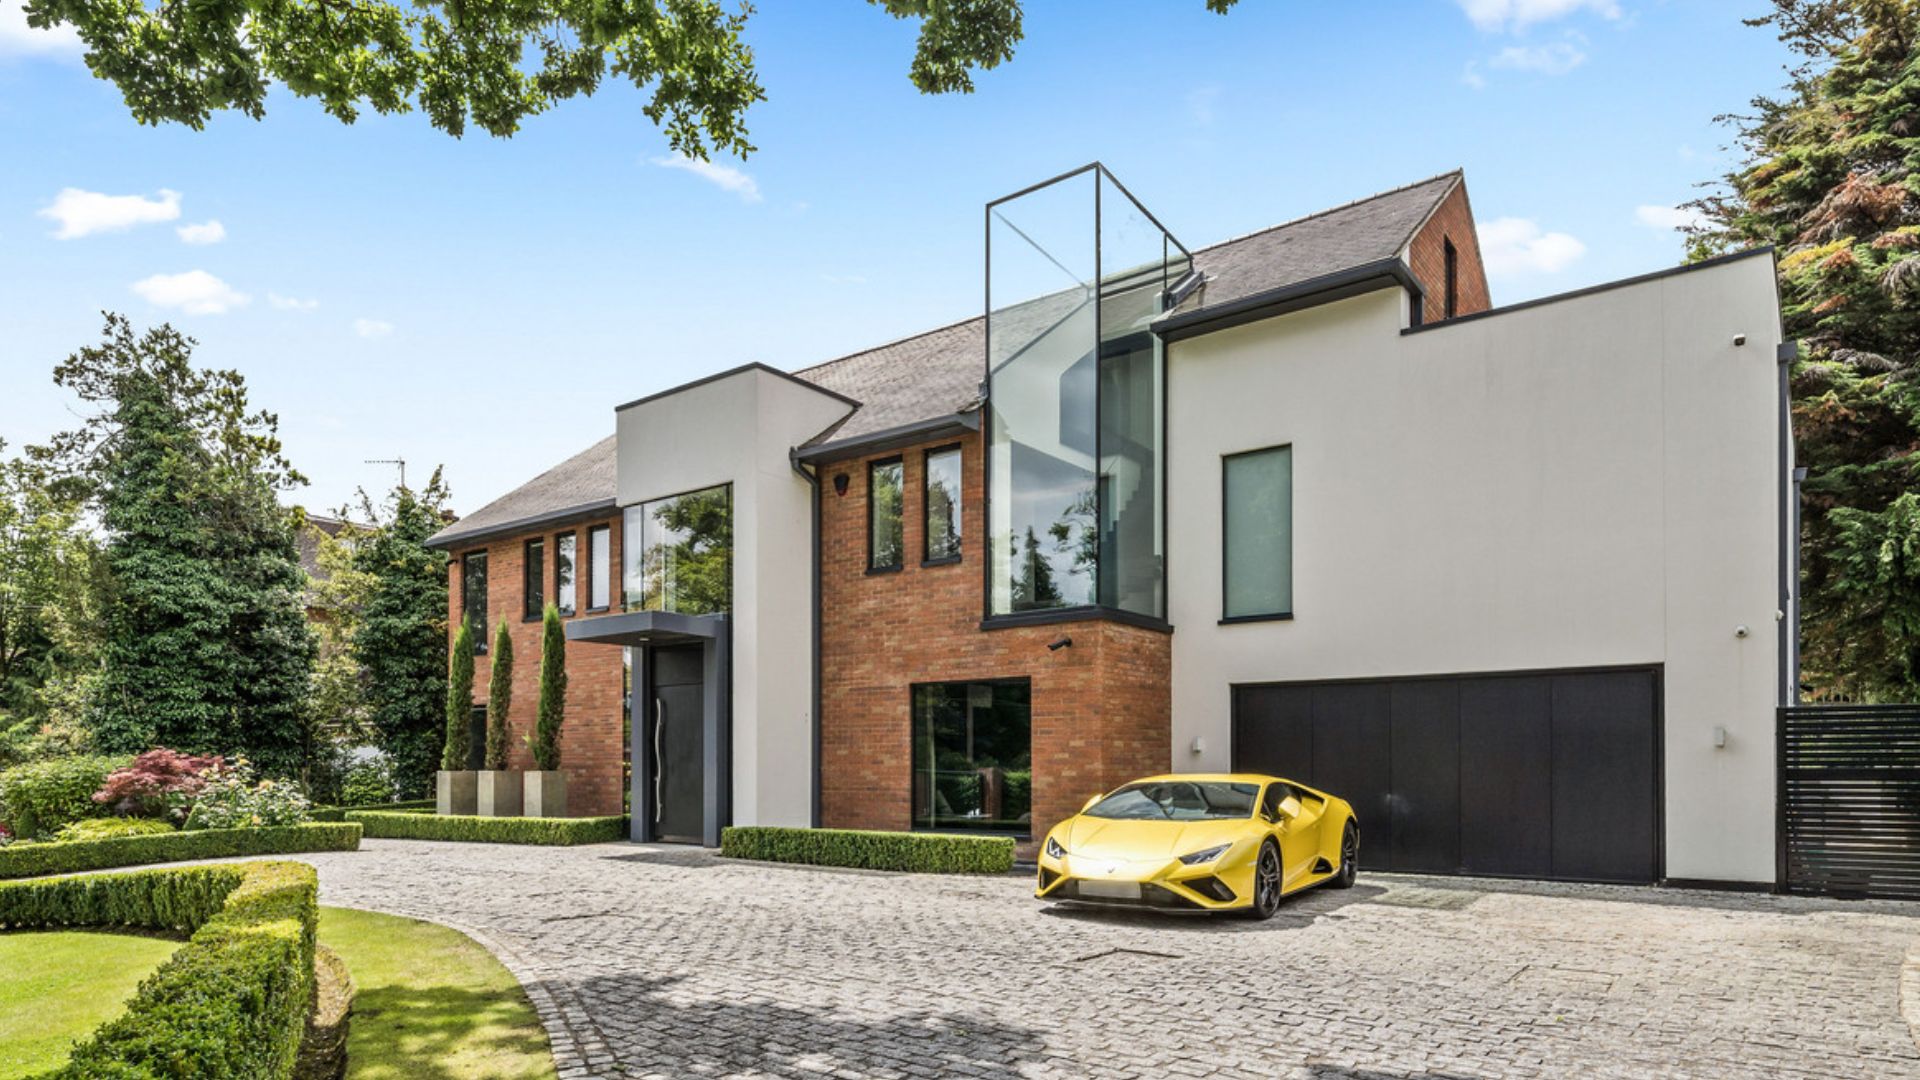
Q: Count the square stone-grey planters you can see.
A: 3